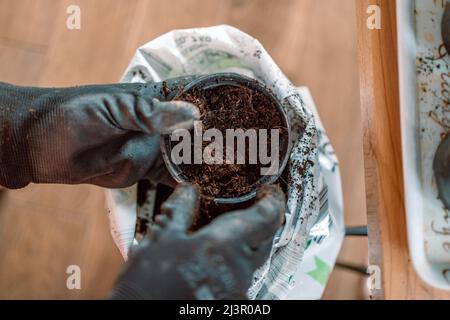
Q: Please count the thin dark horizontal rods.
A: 2